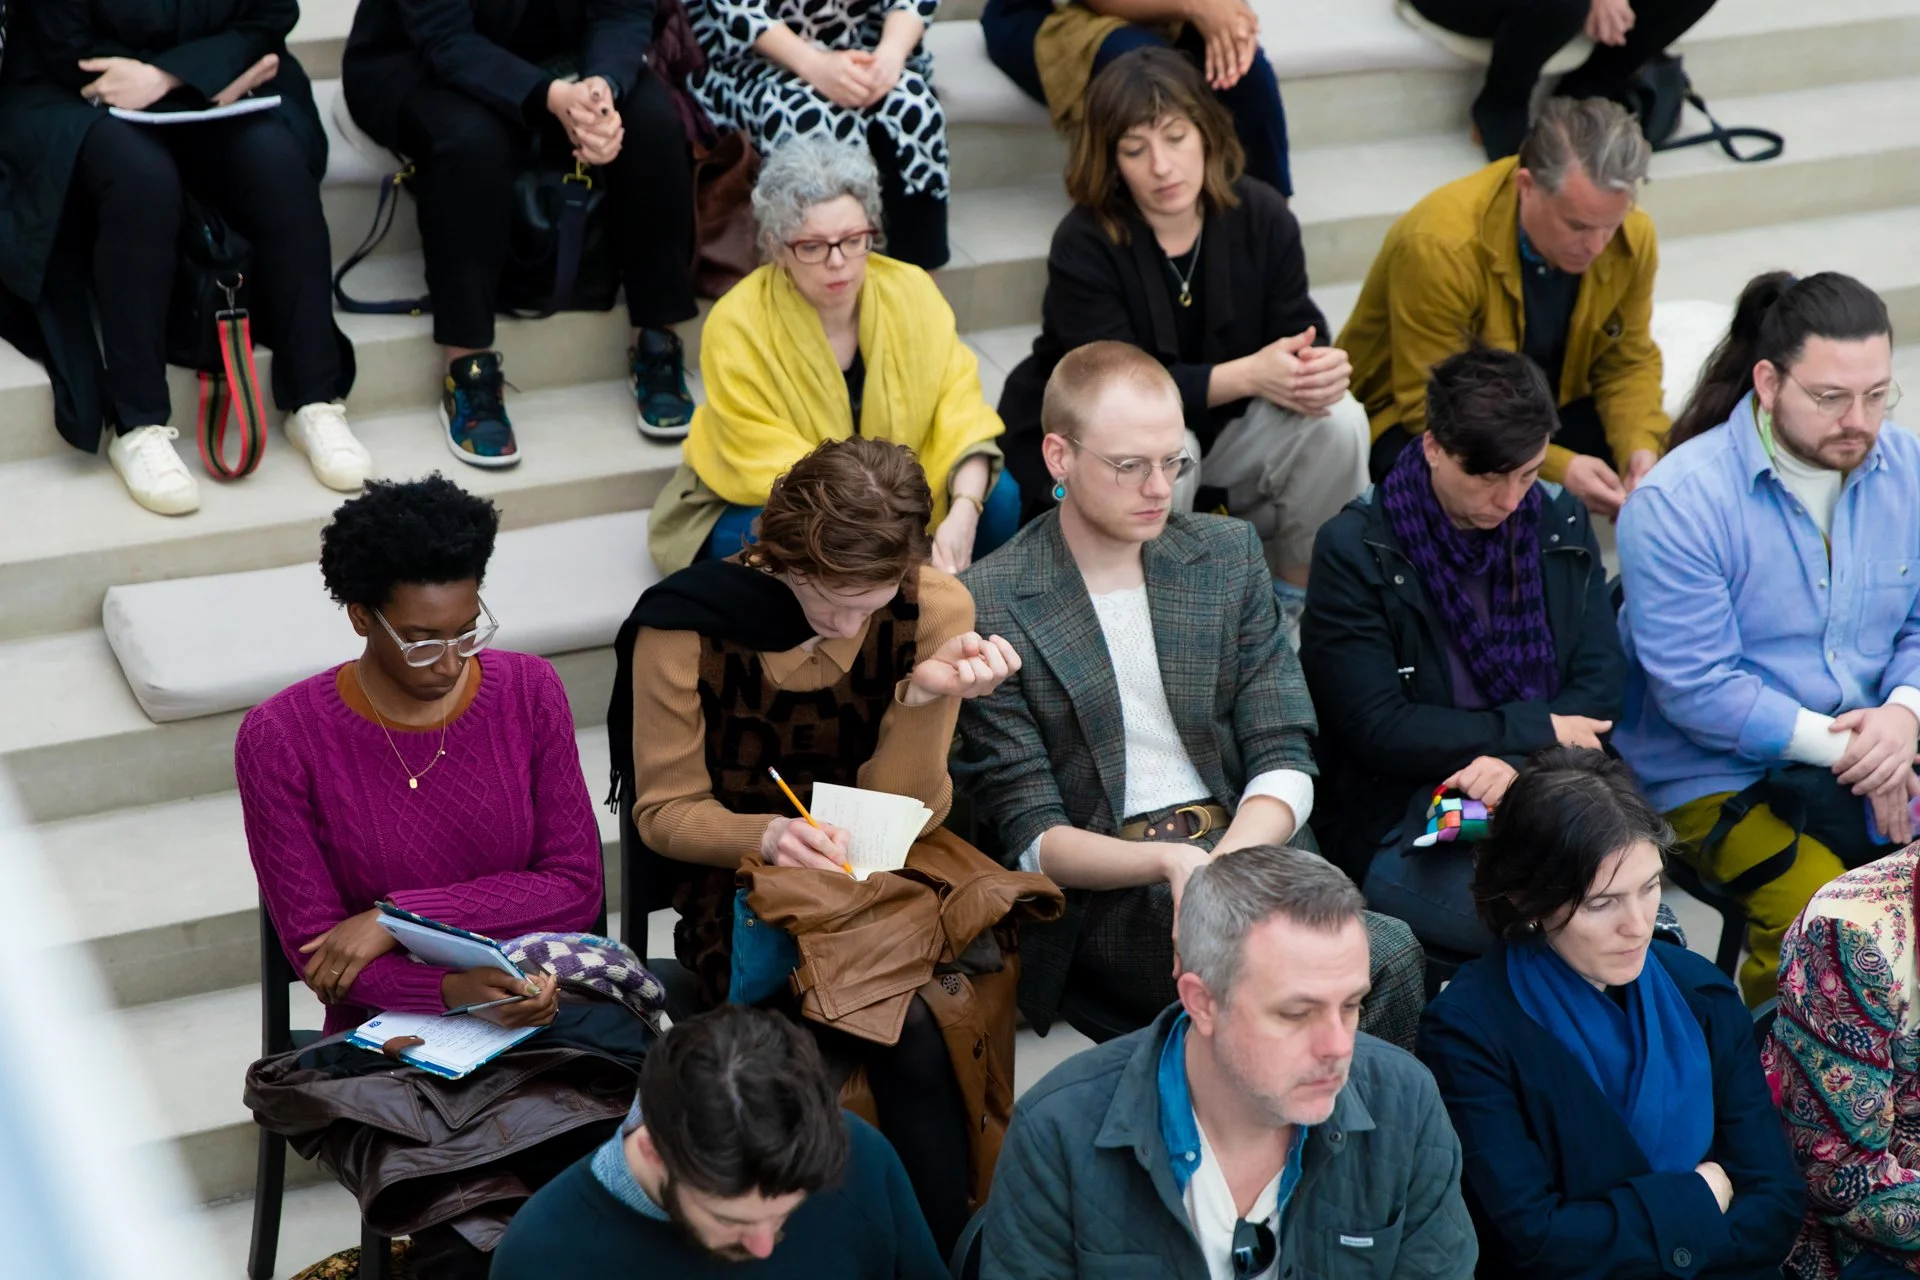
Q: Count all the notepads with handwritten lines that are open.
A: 2